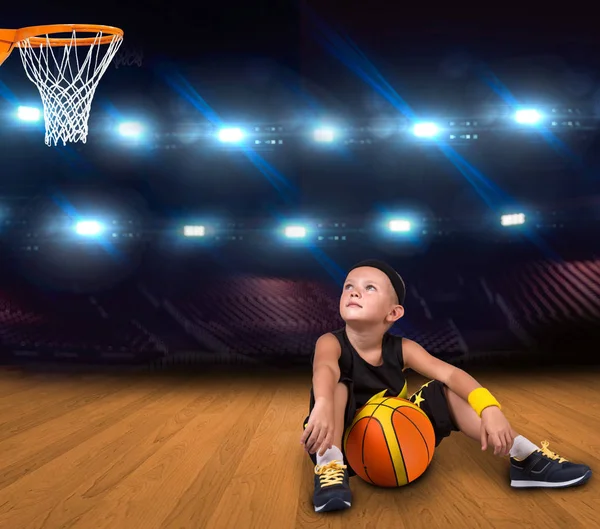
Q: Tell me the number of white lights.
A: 11